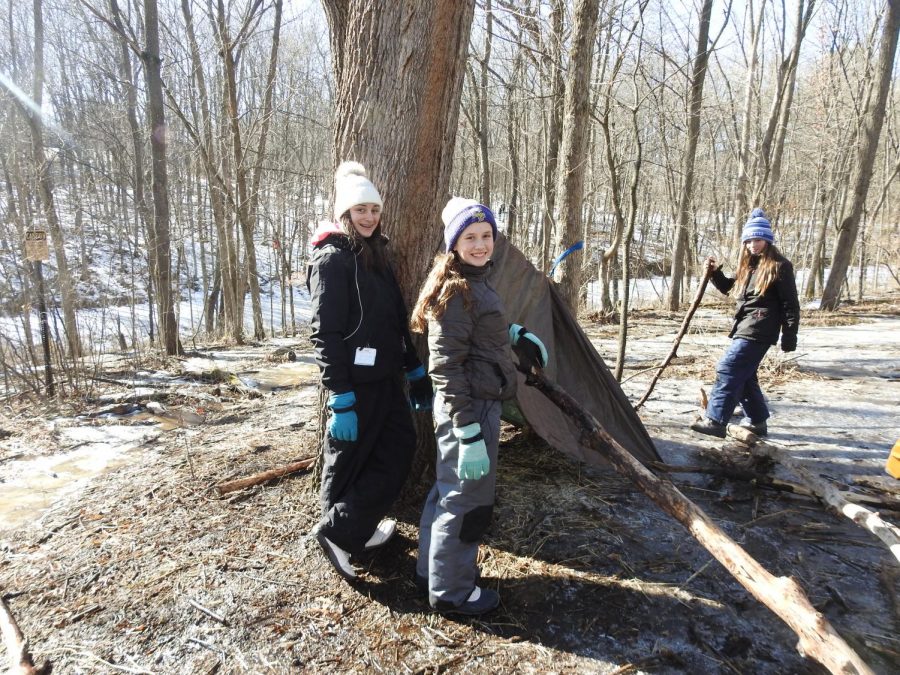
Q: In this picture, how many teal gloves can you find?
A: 4